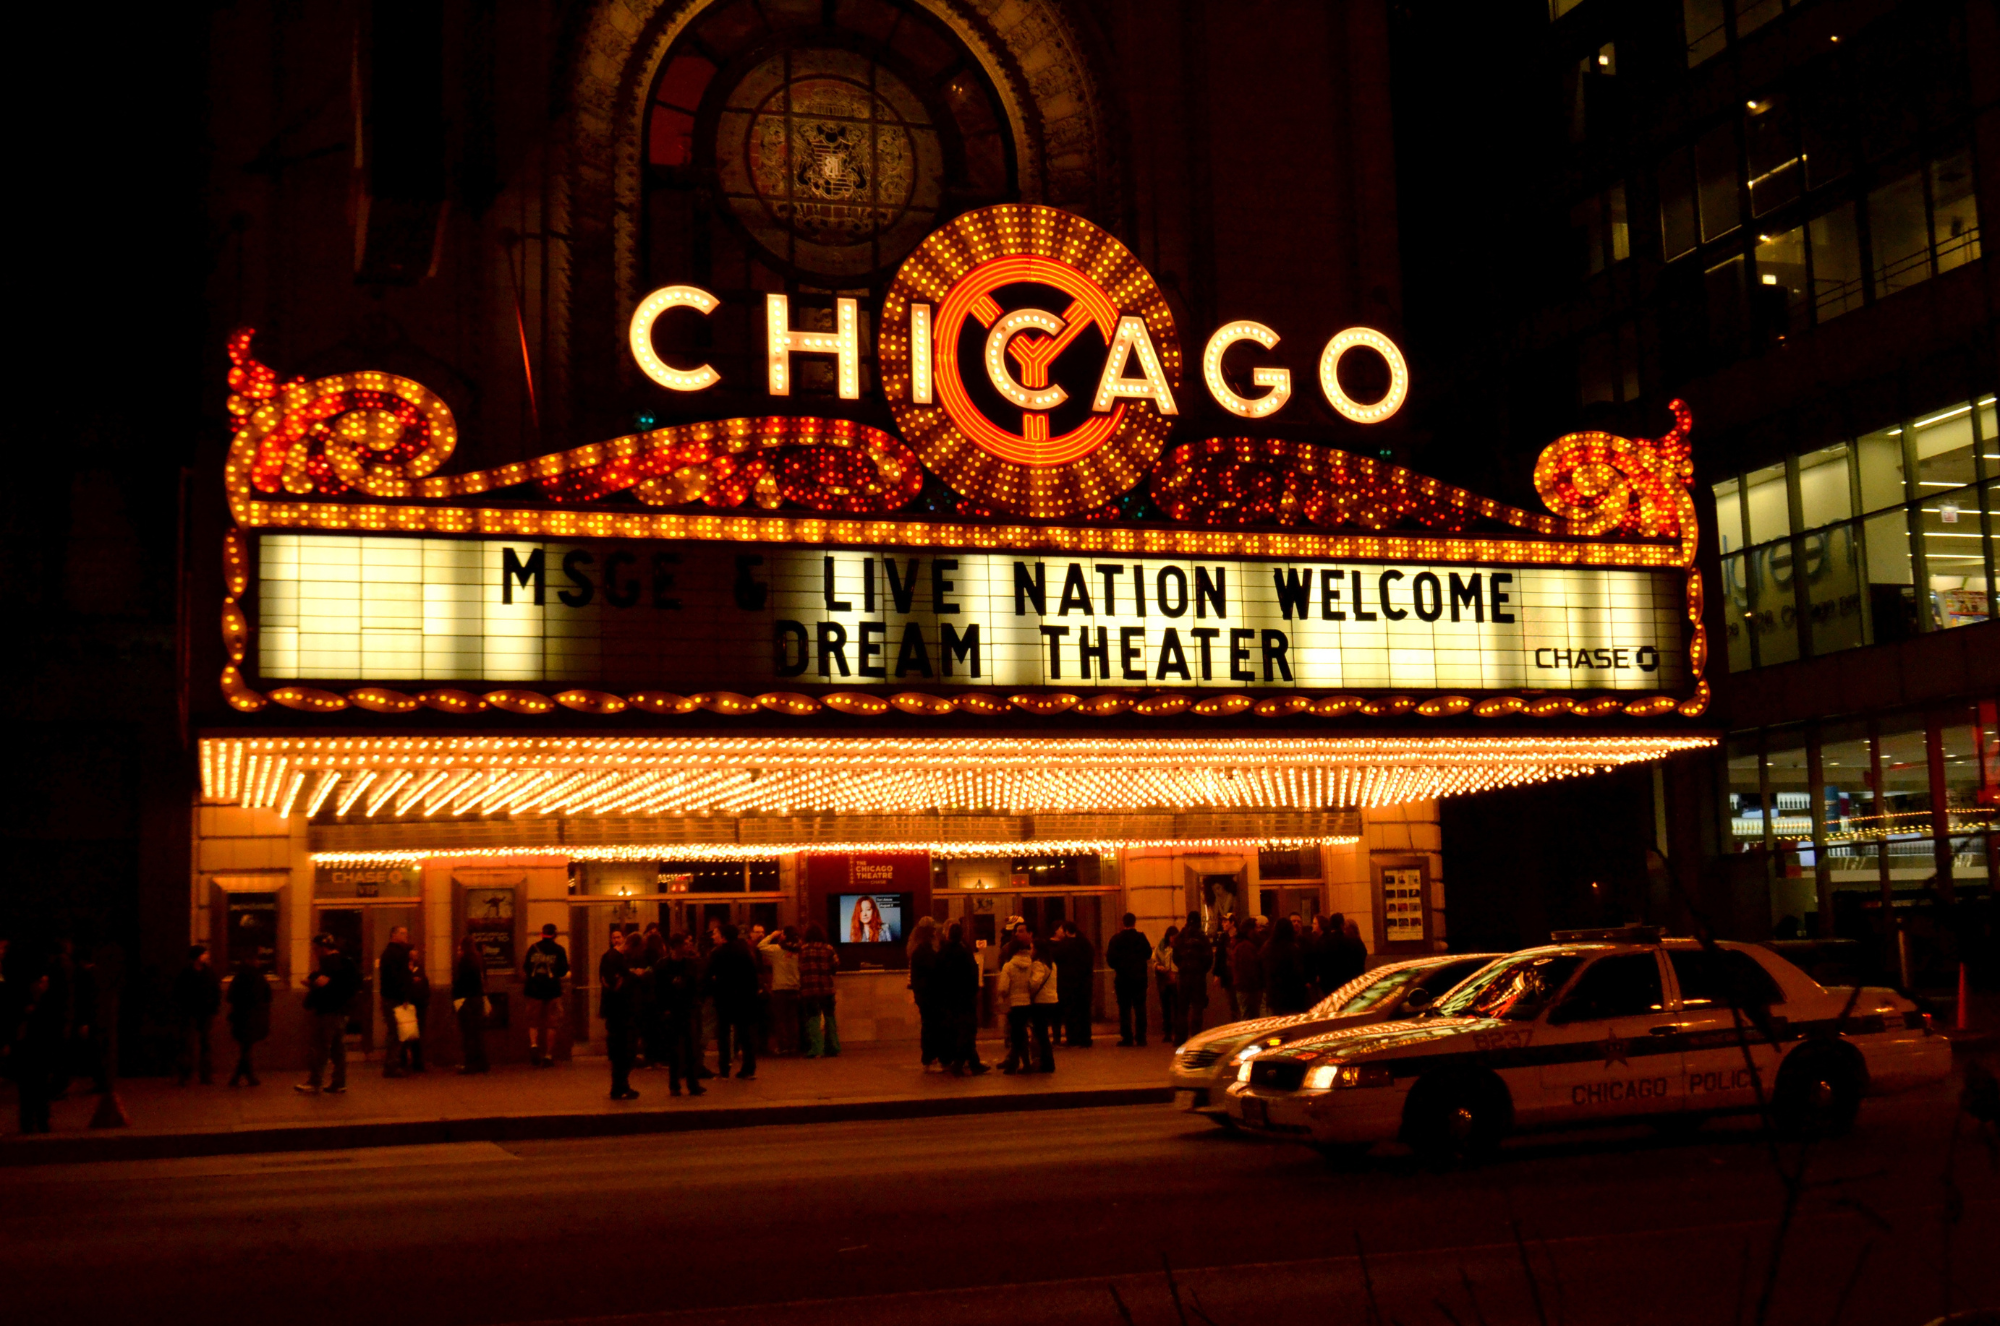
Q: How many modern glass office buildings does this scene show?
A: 1